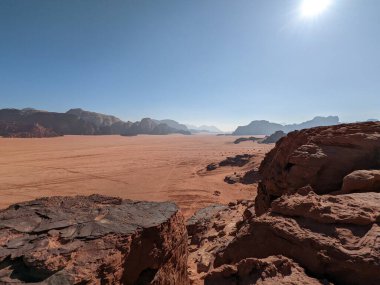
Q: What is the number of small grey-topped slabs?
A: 1